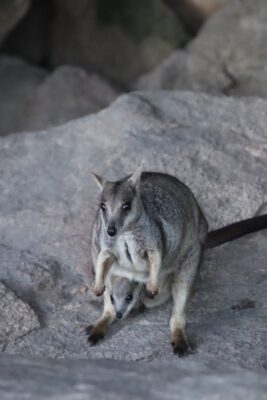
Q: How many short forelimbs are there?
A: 2